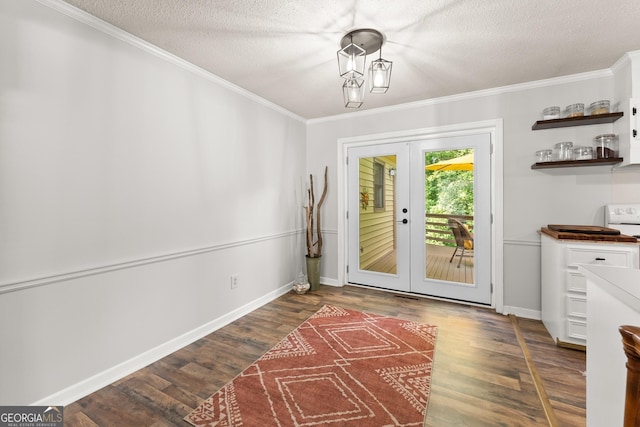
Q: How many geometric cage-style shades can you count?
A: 3